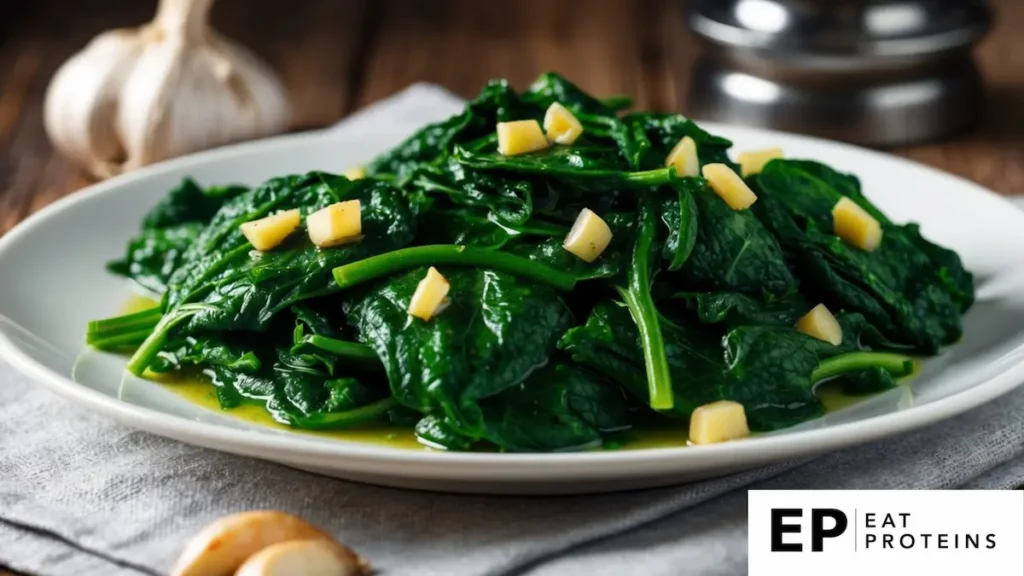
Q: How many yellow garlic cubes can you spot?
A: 13